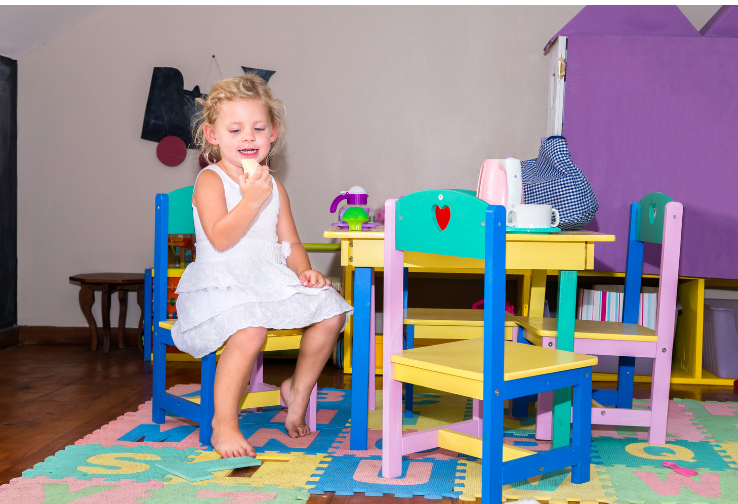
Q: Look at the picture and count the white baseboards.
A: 0